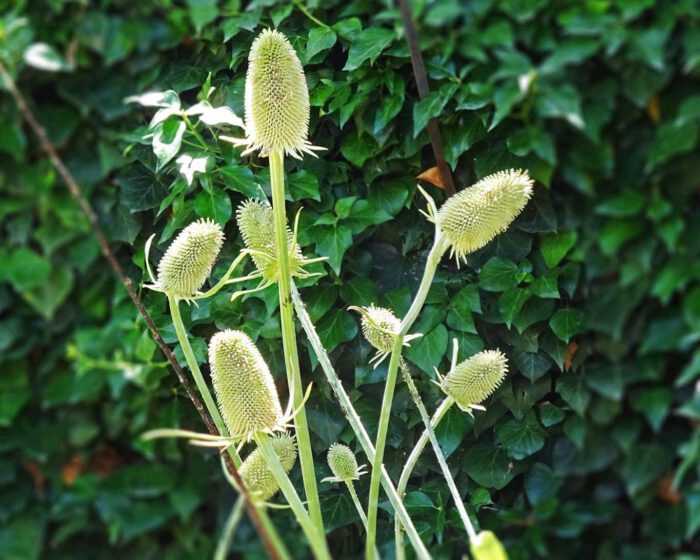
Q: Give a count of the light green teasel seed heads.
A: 9